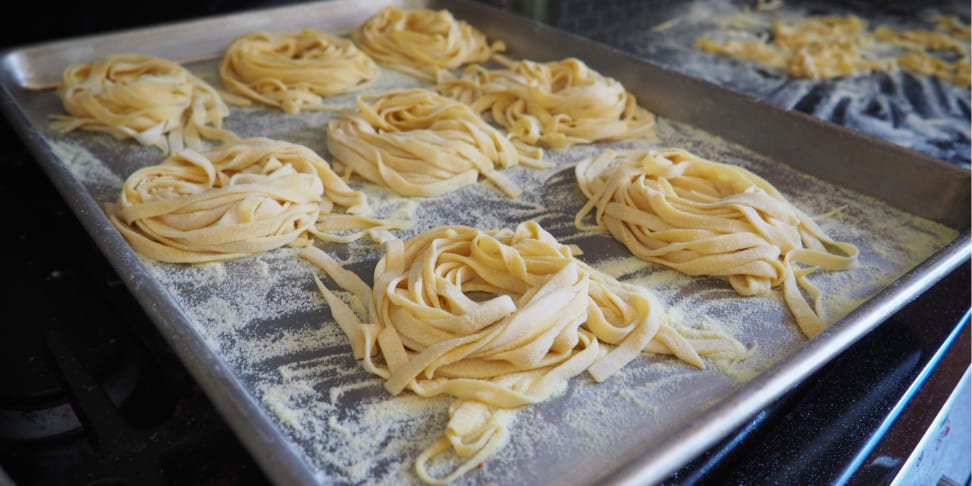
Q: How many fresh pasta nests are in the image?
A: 8